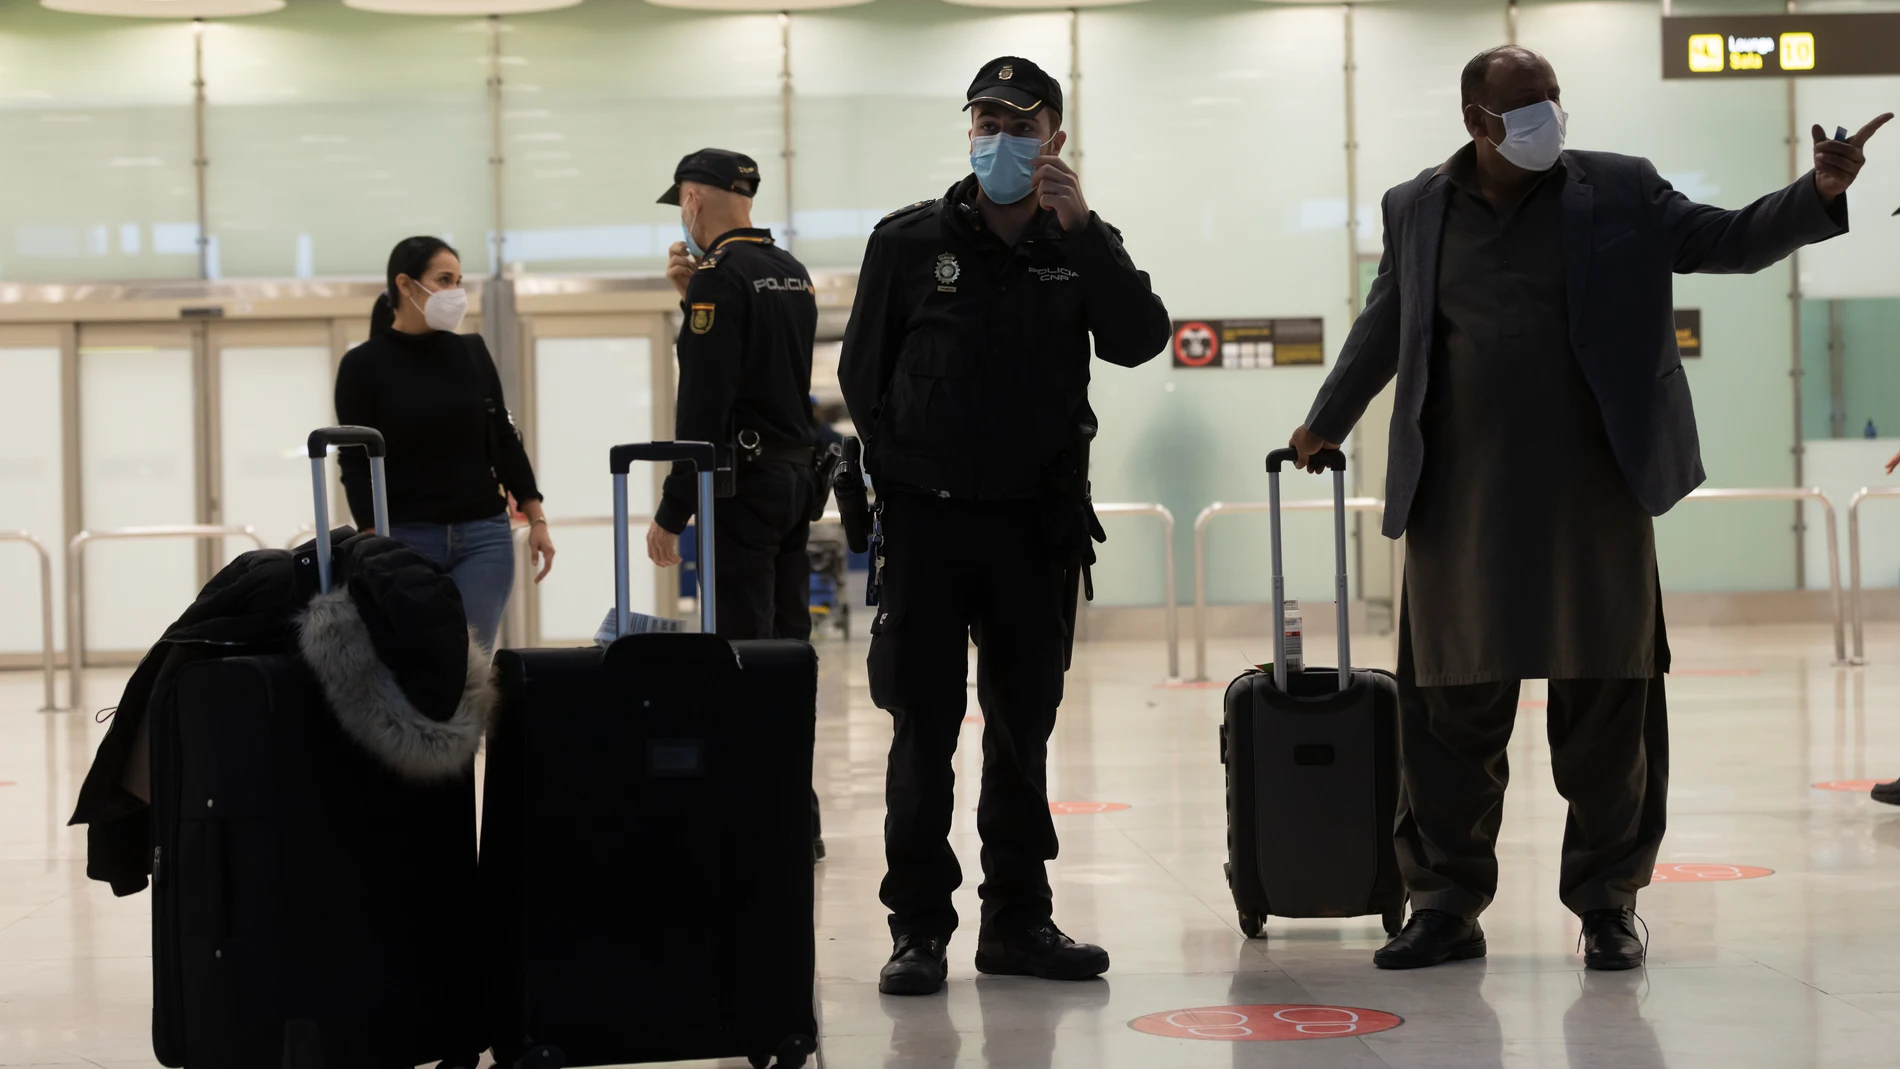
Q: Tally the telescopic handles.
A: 3